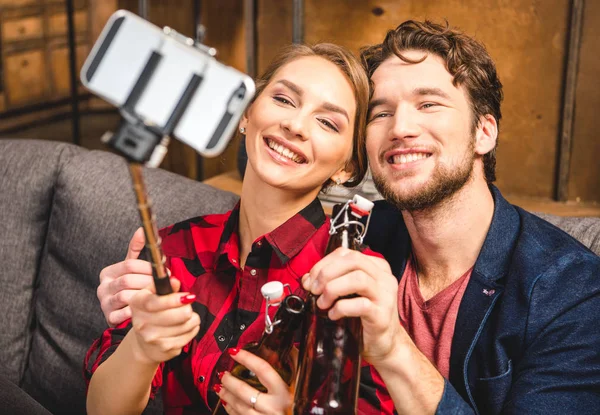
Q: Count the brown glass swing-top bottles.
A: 2